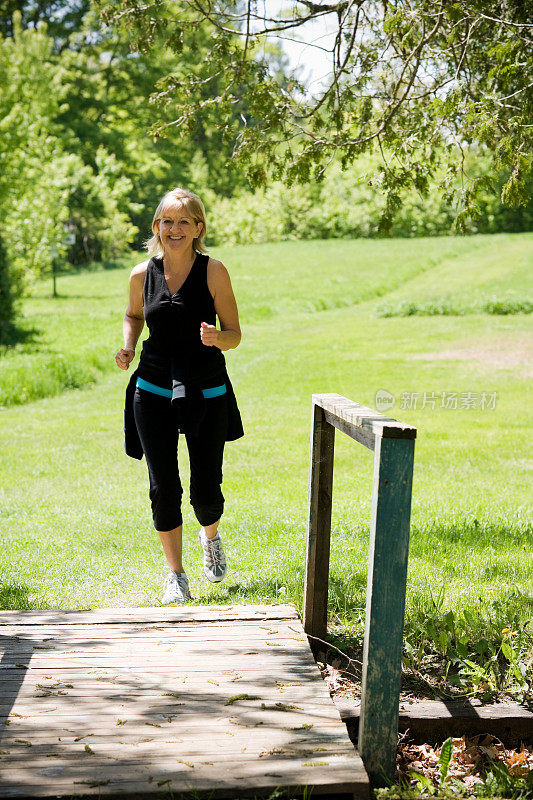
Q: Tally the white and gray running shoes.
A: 2